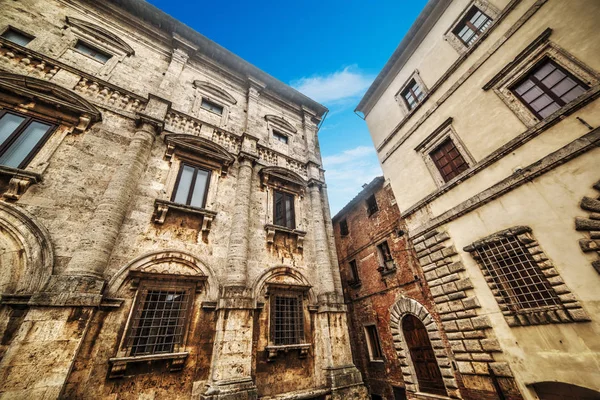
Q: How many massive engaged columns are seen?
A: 3